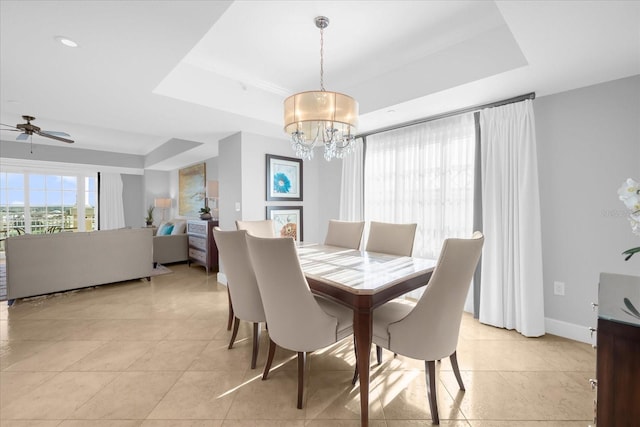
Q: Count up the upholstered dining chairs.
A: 6